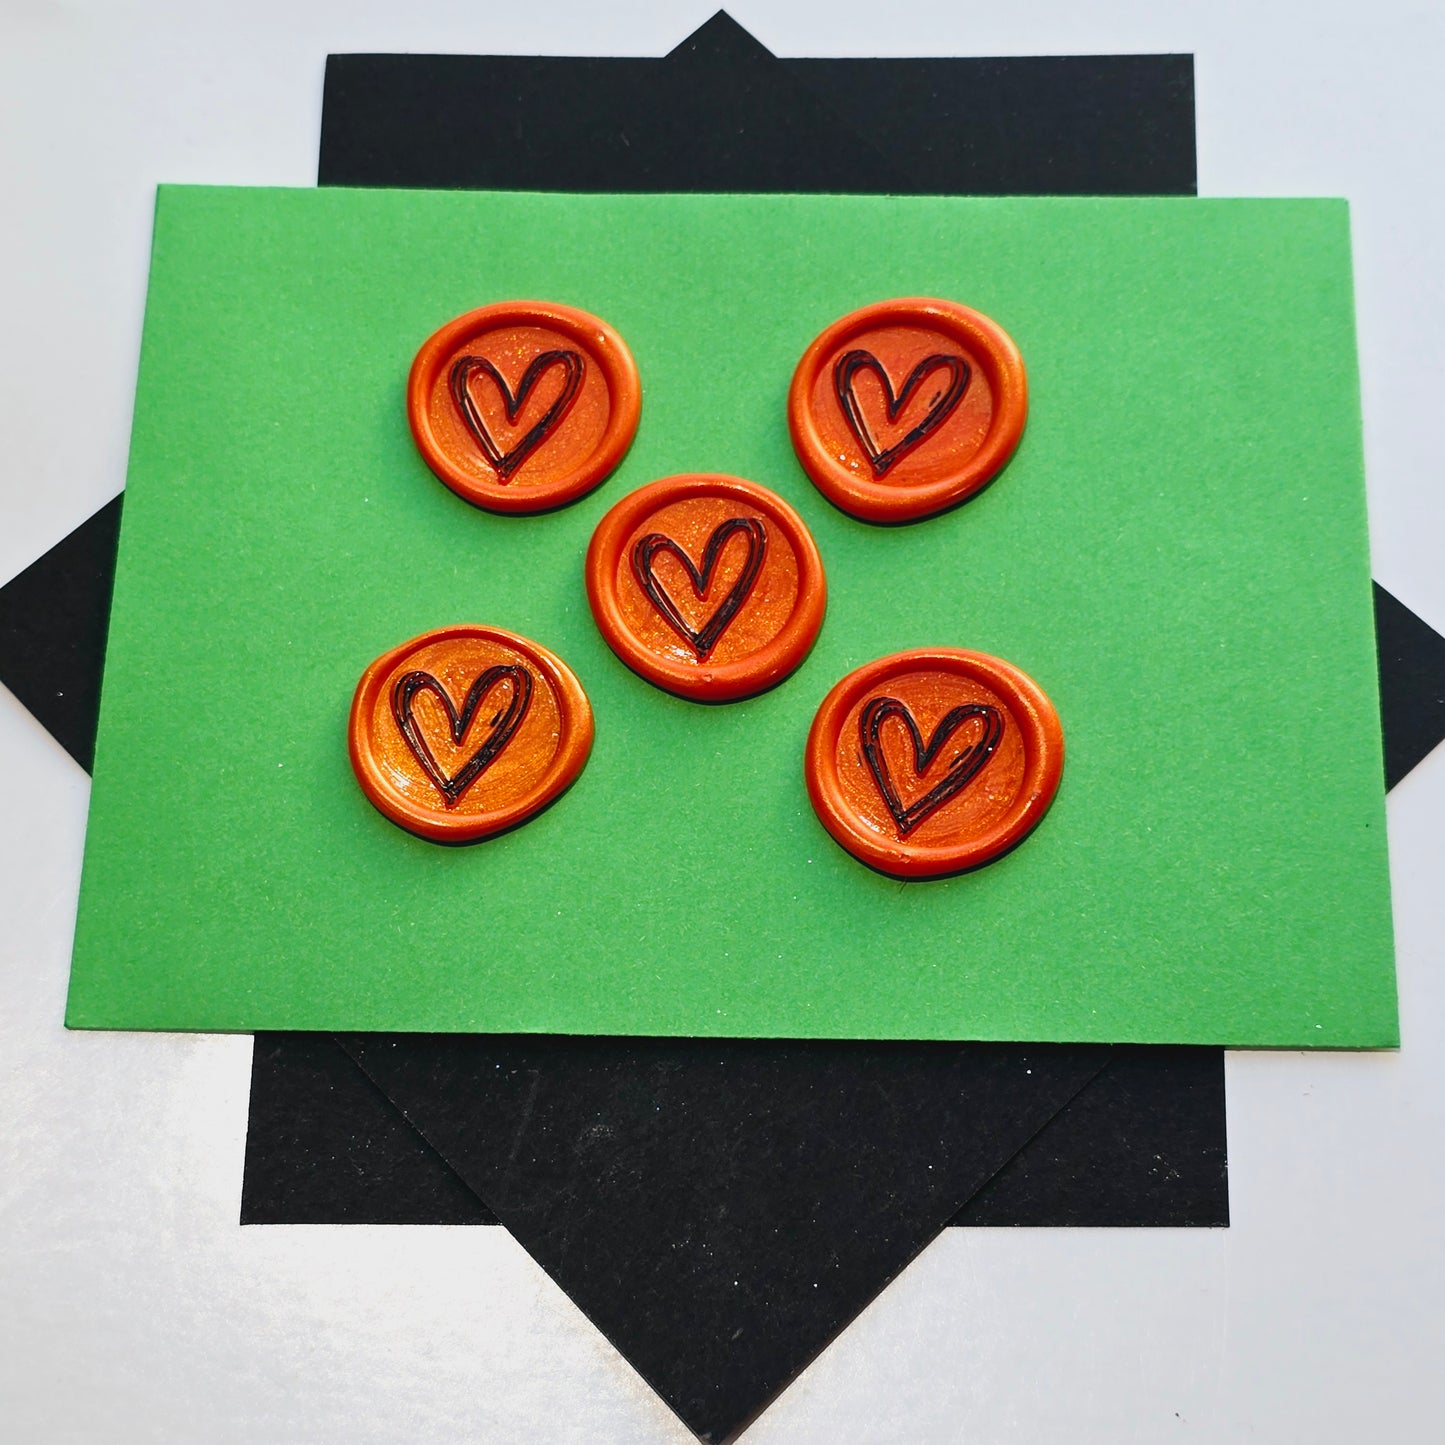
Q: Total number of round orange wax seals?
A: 5